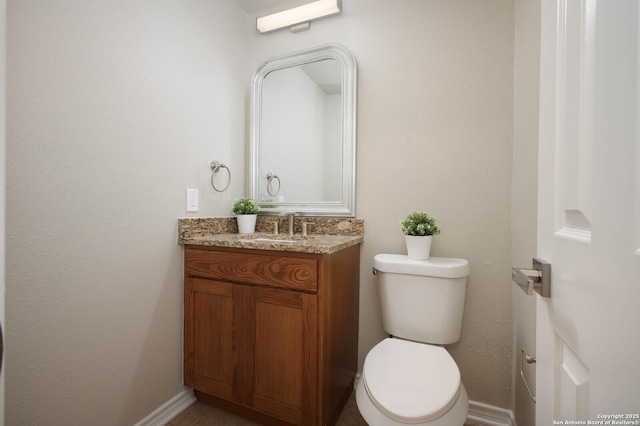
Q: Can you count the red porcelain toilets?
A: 0